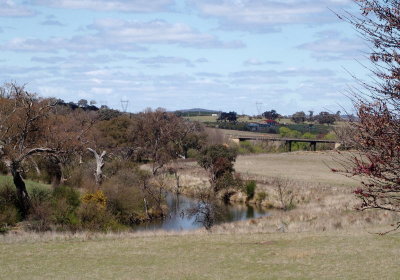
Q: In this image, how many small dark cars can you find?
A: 0